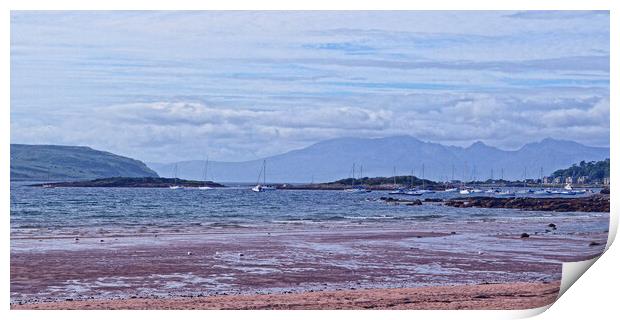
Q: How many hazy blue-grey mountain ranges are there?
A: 1